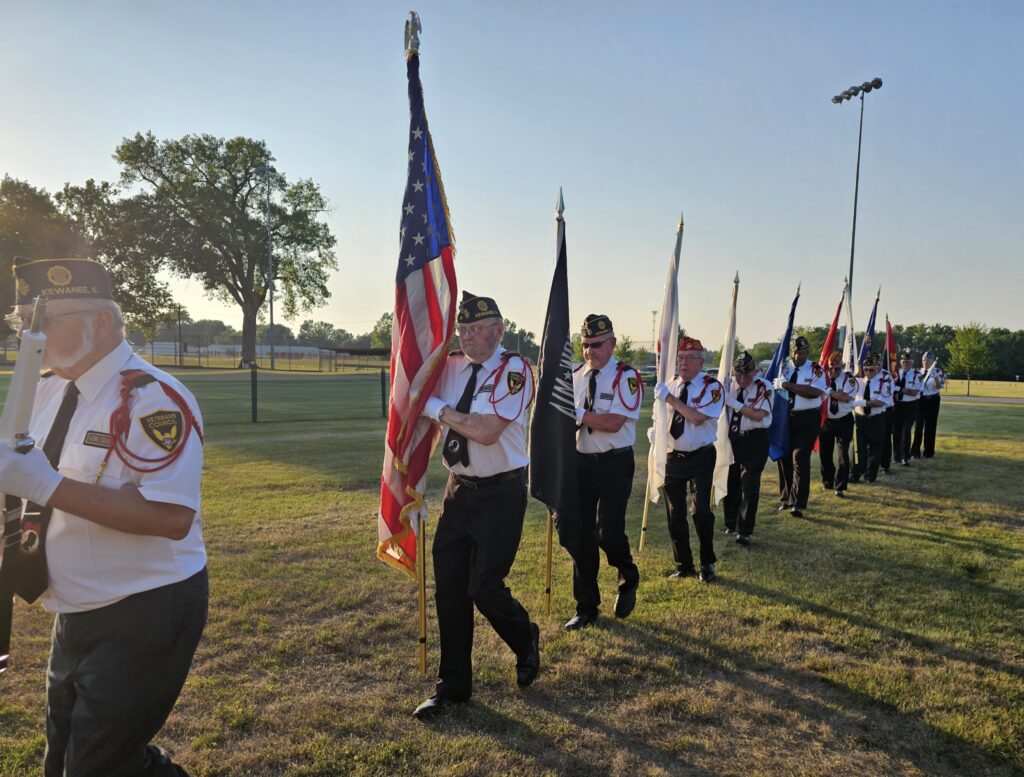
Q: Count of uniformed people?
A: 11